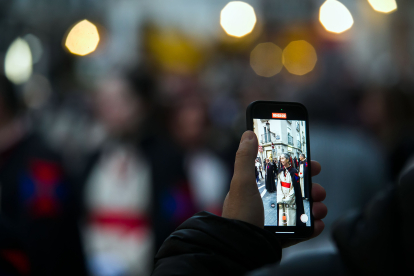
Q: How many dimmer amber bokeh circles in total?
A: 2